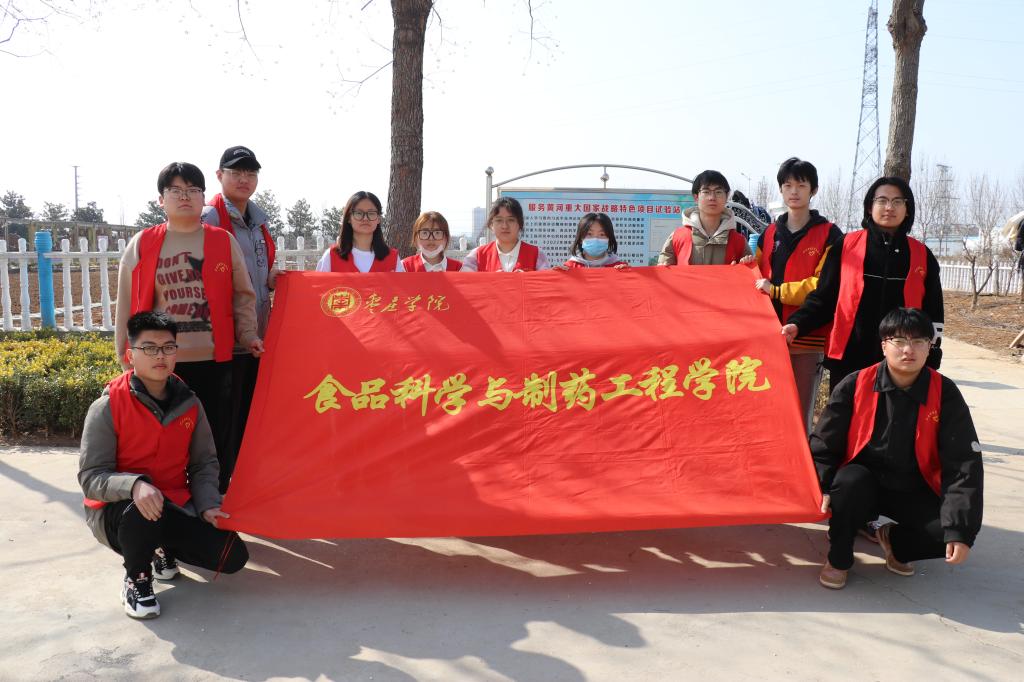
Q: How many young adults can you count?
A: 11